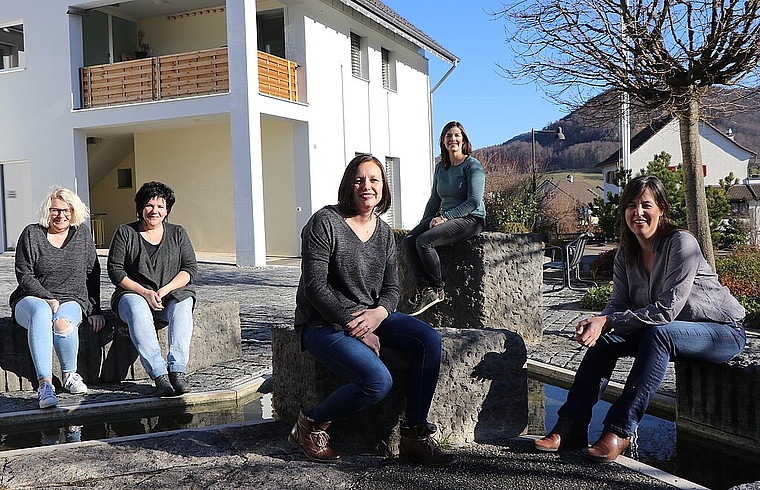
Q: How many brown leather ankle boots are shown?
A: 4